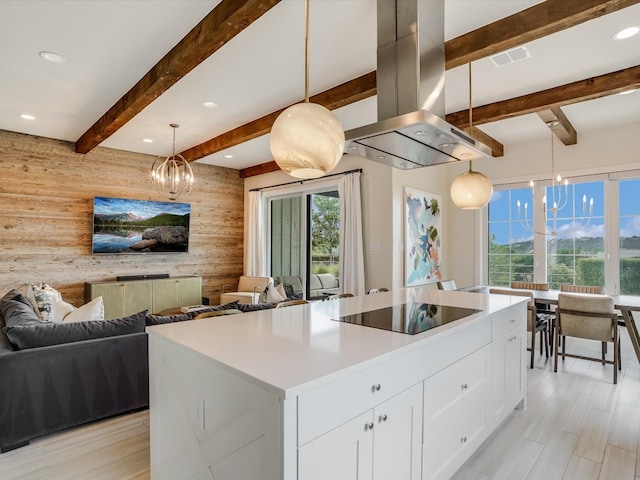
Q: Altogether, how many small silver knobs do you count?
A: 8